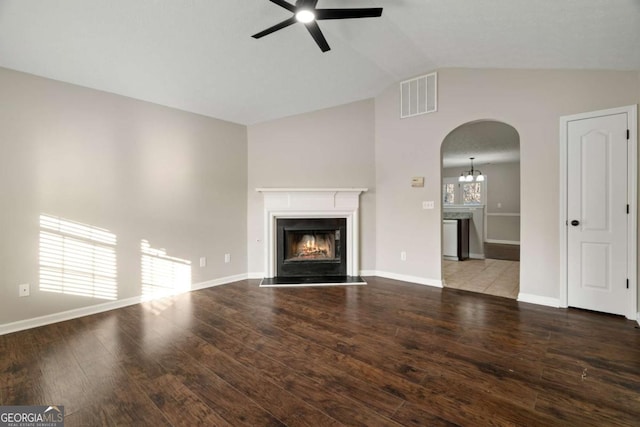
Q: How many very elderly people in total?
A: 0